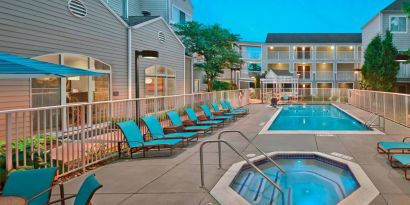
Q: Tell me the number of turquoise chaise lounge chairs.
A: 10